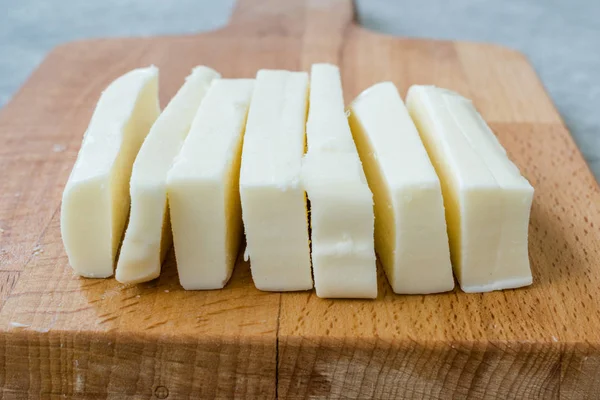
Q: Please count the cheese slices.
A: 7